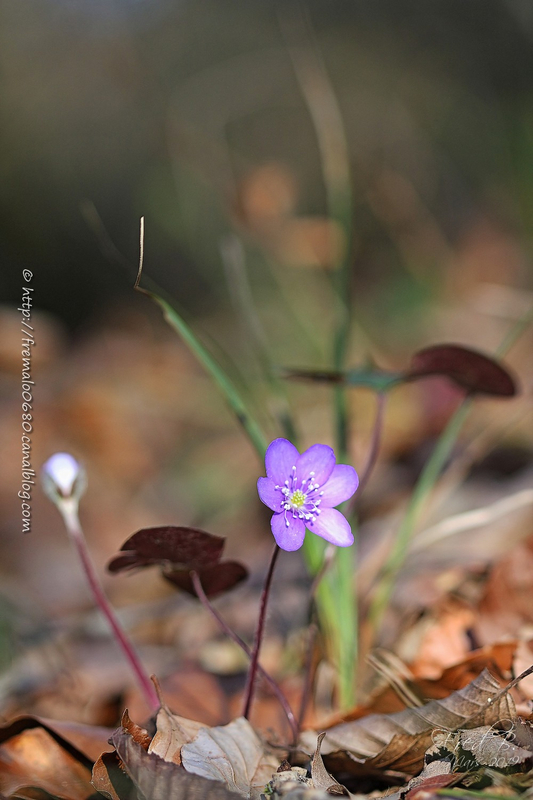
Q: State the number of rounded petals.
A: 6